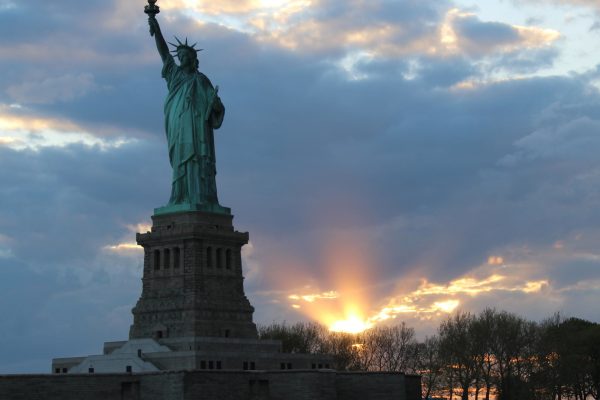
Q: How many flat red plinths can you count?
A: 0